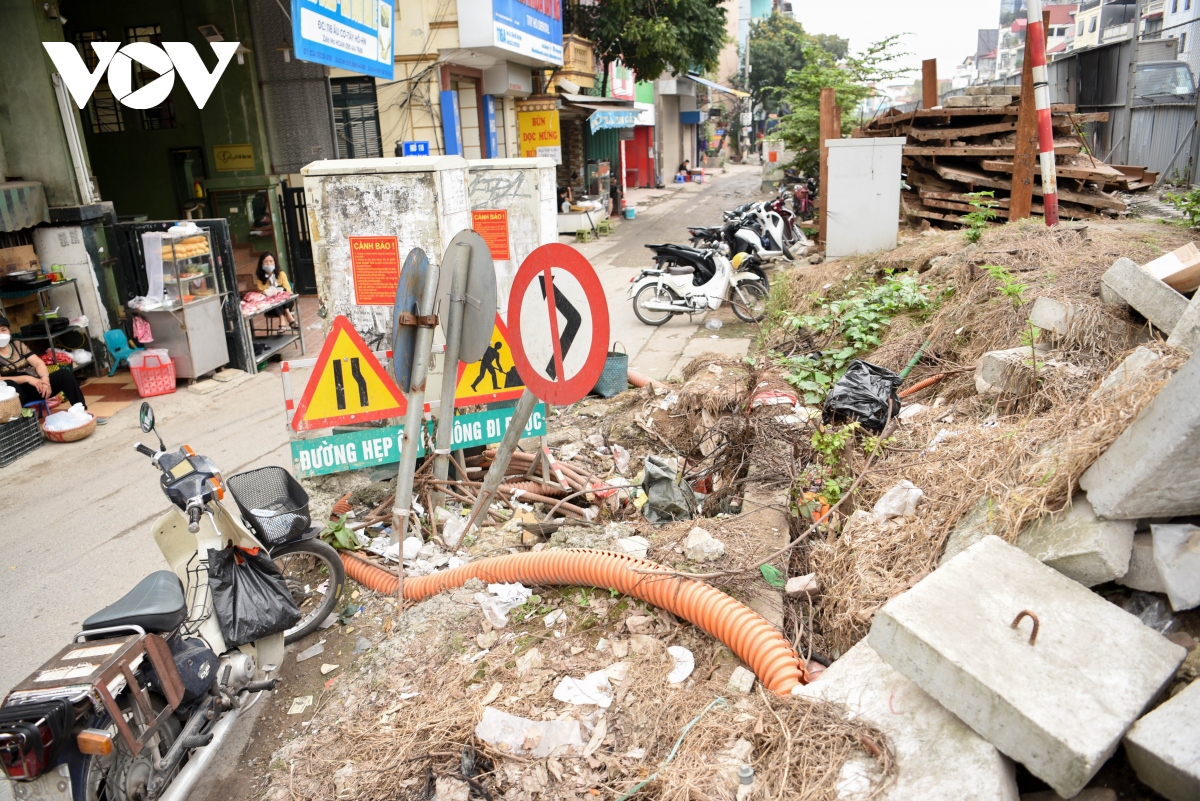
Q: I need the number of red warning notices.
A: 2